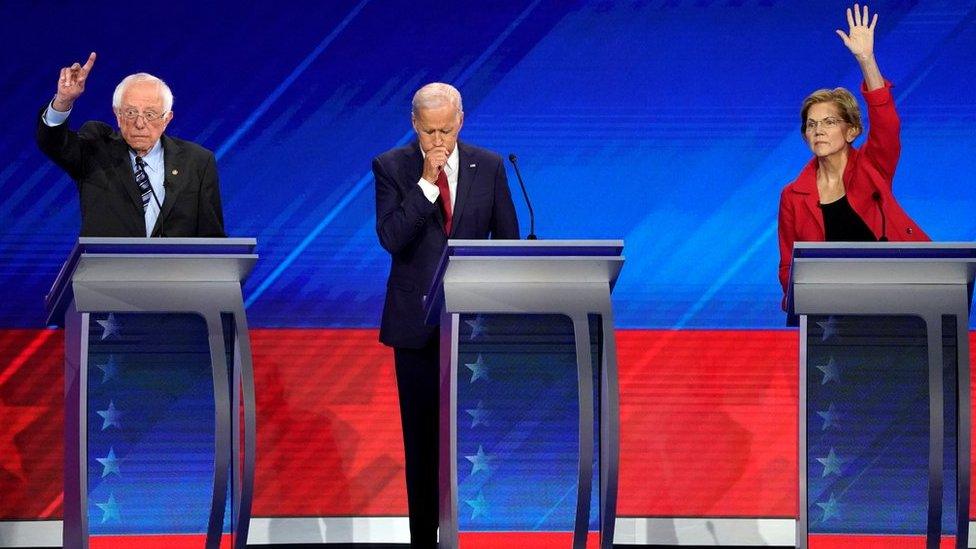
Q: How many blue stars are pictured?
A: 15